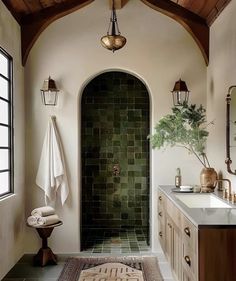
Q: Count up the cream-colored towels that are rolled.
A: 3